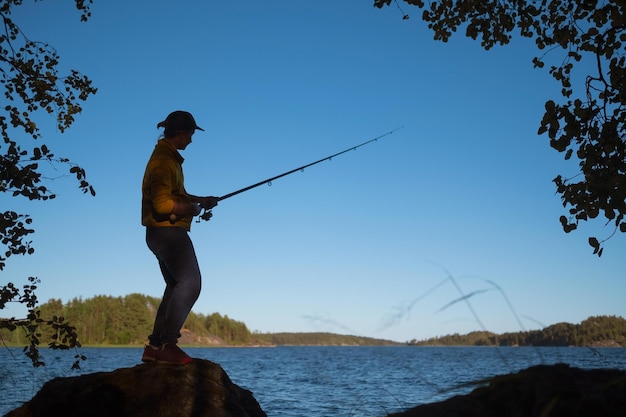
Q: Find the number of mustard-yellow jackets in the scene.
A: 1